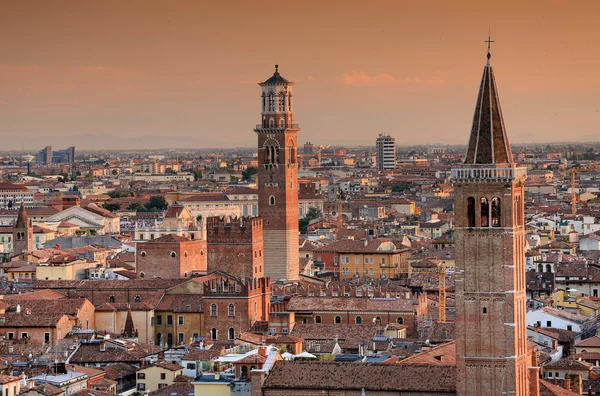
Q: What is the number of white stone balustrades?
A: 1